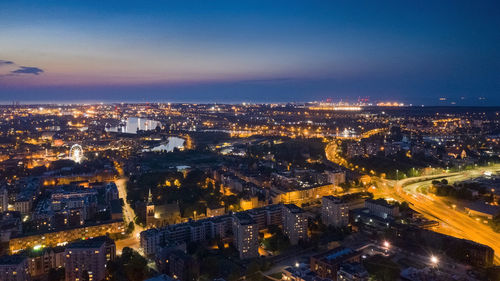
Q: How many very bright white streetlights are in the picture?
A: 2